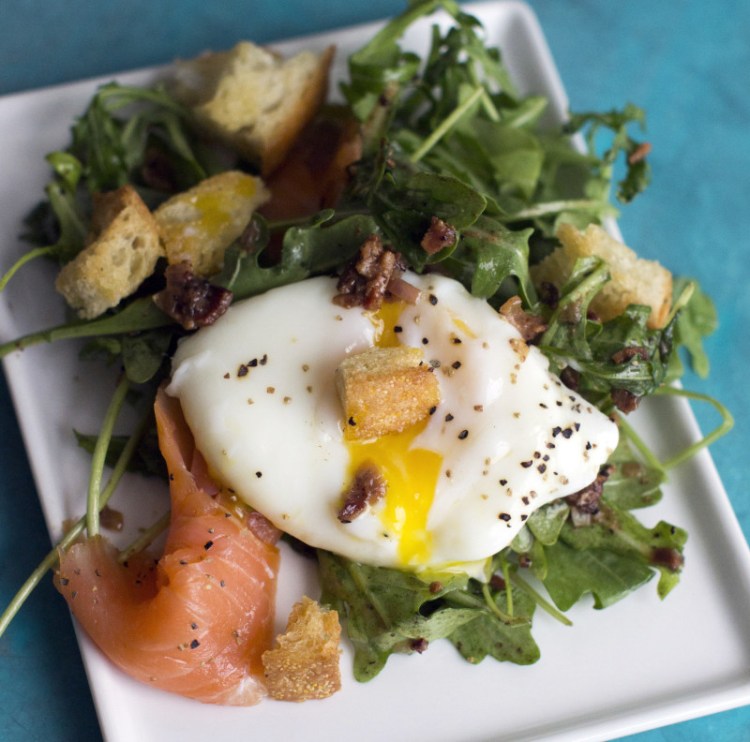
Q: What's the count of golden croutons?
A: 6